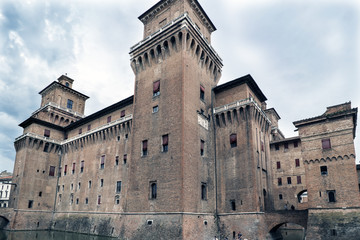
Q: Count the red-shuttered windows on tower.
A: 5